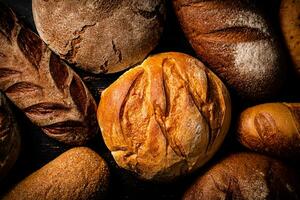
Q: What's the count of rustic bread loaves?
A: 9